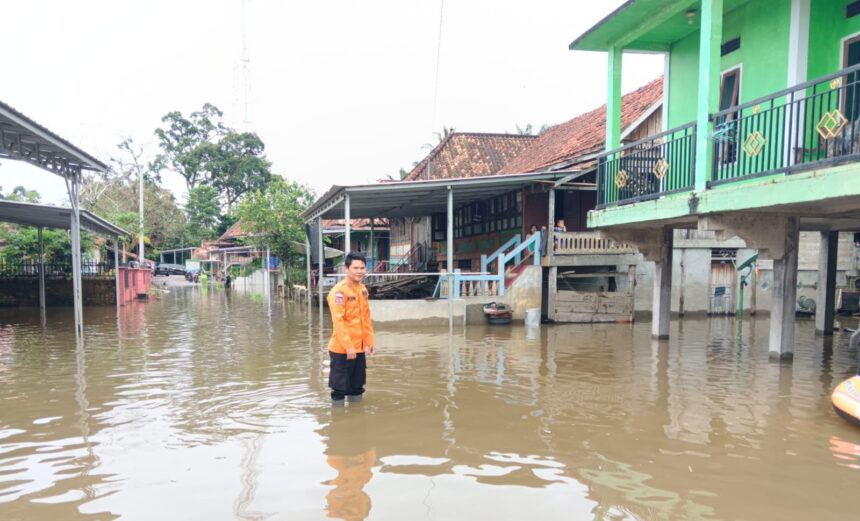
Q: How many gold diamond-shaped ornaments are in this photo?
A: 4